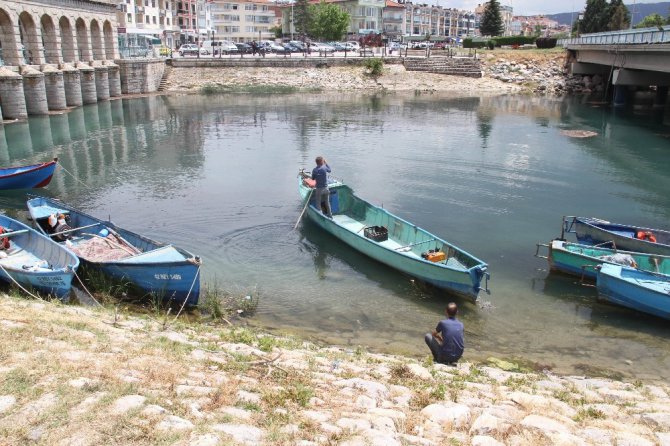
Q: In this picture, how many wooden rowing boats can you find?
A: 7